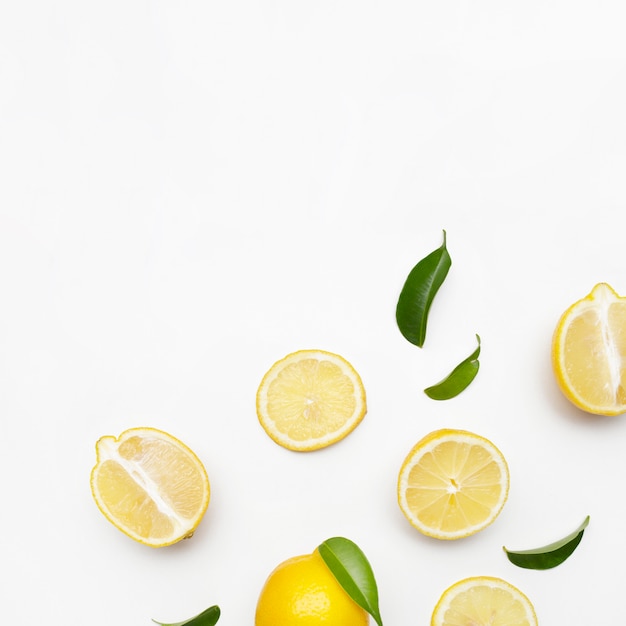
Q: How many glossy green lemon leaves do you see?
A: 5